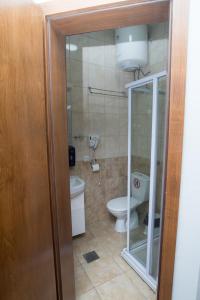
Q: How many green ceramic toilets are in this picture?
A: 0